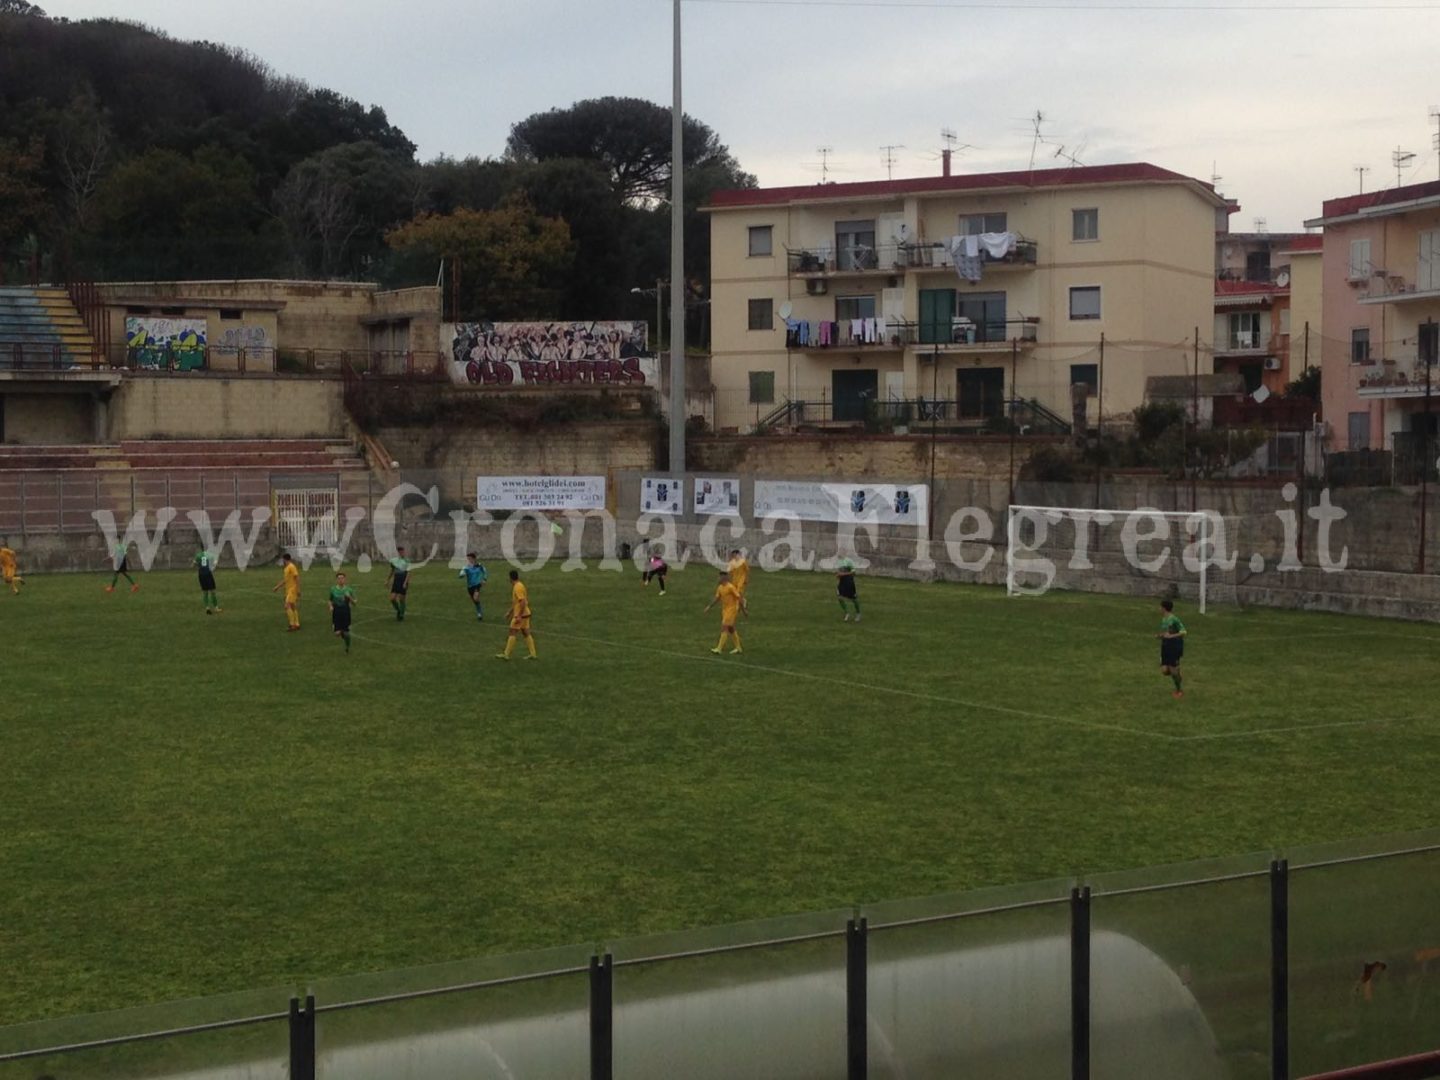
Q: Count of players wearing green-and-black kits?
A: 6